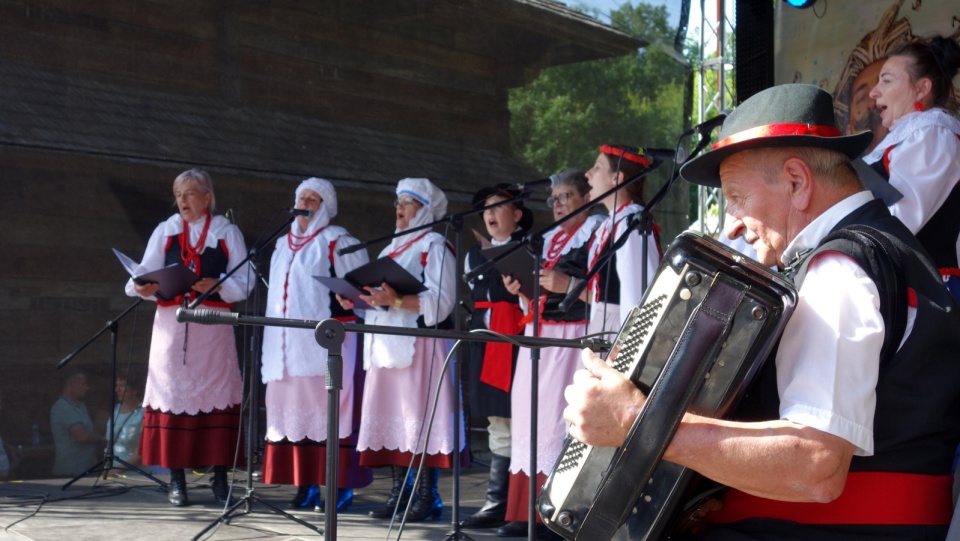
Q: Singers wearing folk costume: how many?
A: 7